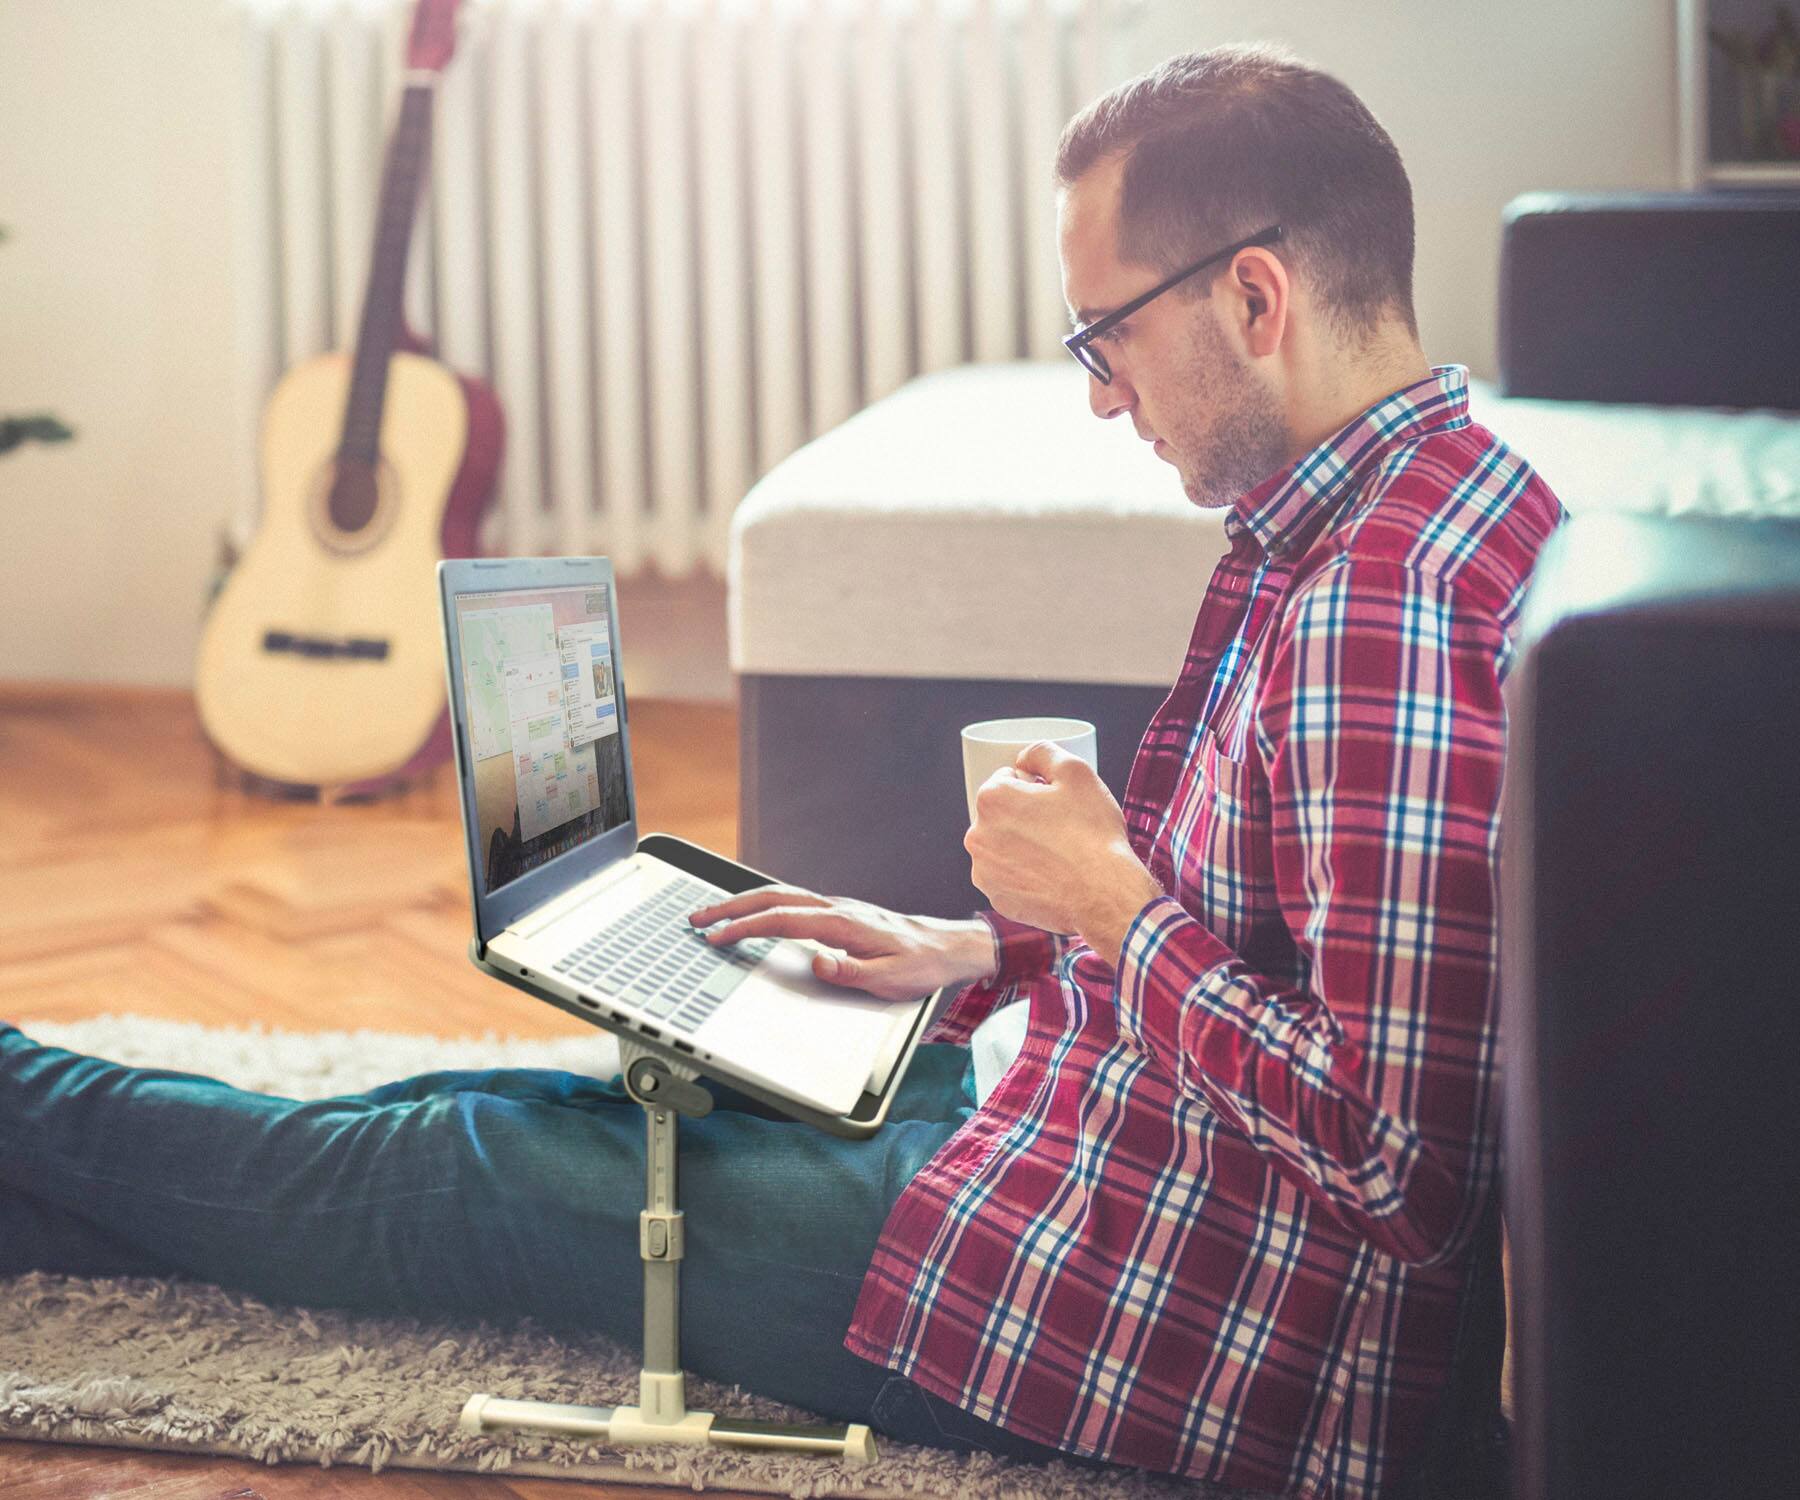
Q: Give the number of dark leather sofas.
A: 1